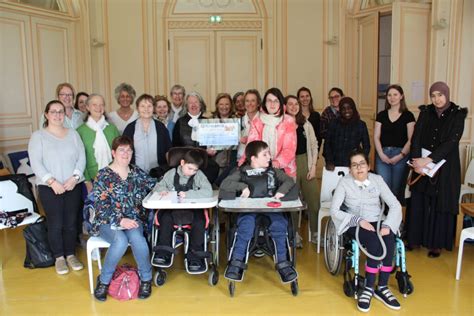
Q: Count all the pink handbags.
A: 1